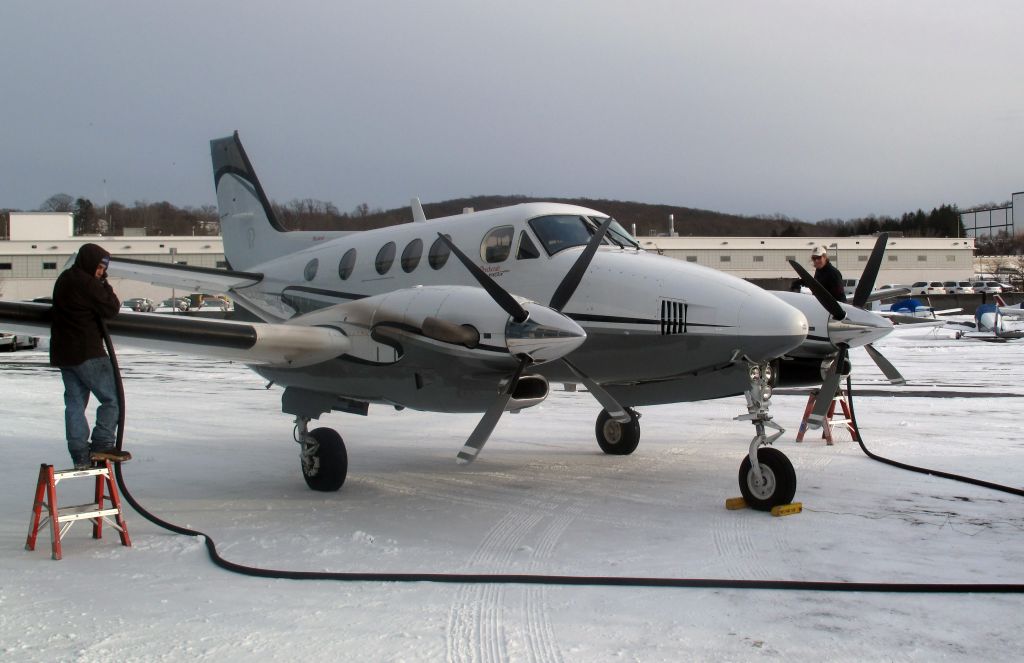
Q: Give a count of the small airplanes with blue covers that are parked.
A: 2